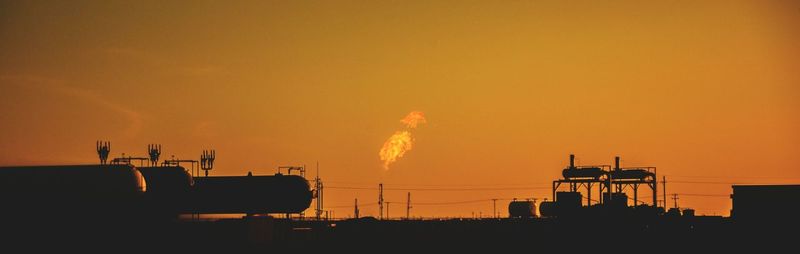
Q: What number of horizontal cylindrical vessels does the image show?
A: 7